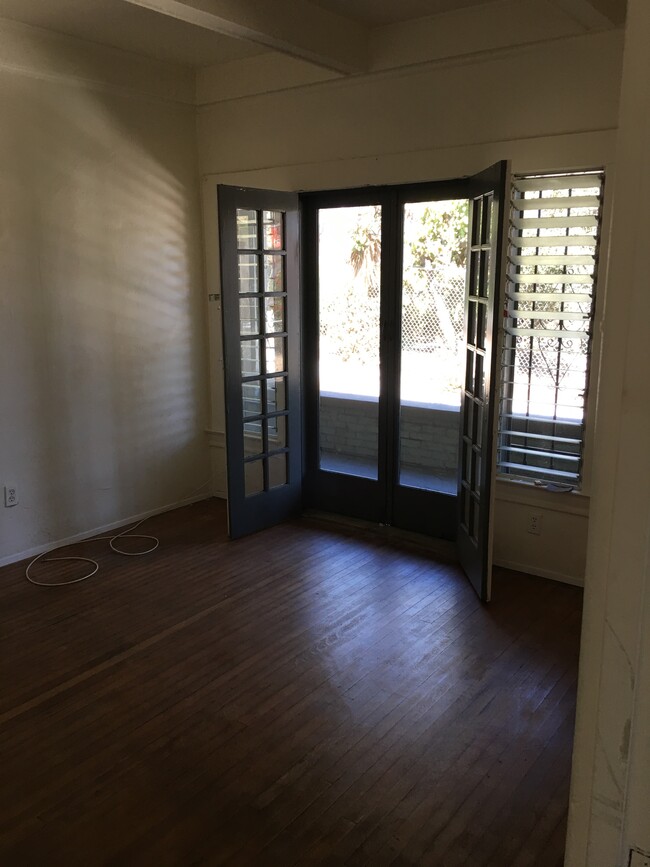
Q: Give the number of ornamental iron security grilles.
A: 1